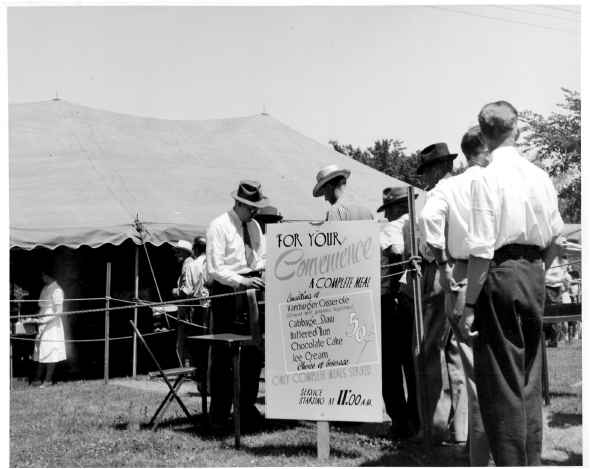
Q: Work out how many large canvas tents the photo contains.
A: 1